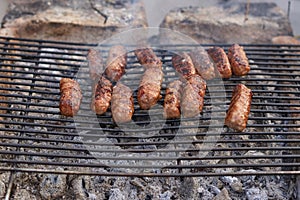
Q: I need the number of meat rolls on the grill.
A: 14